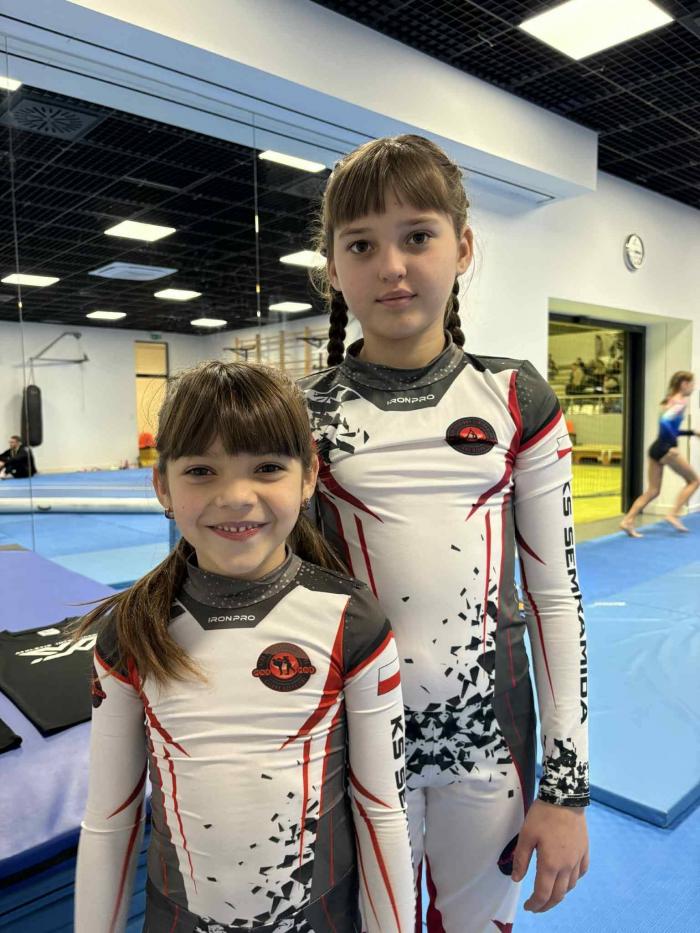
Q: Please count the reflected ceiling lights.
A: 9